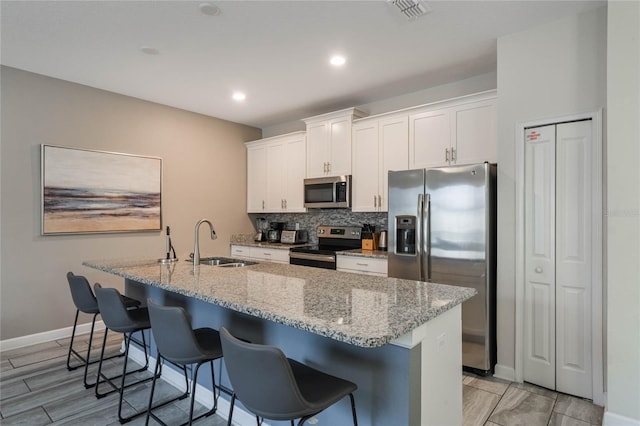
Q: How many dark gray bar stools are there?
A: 4